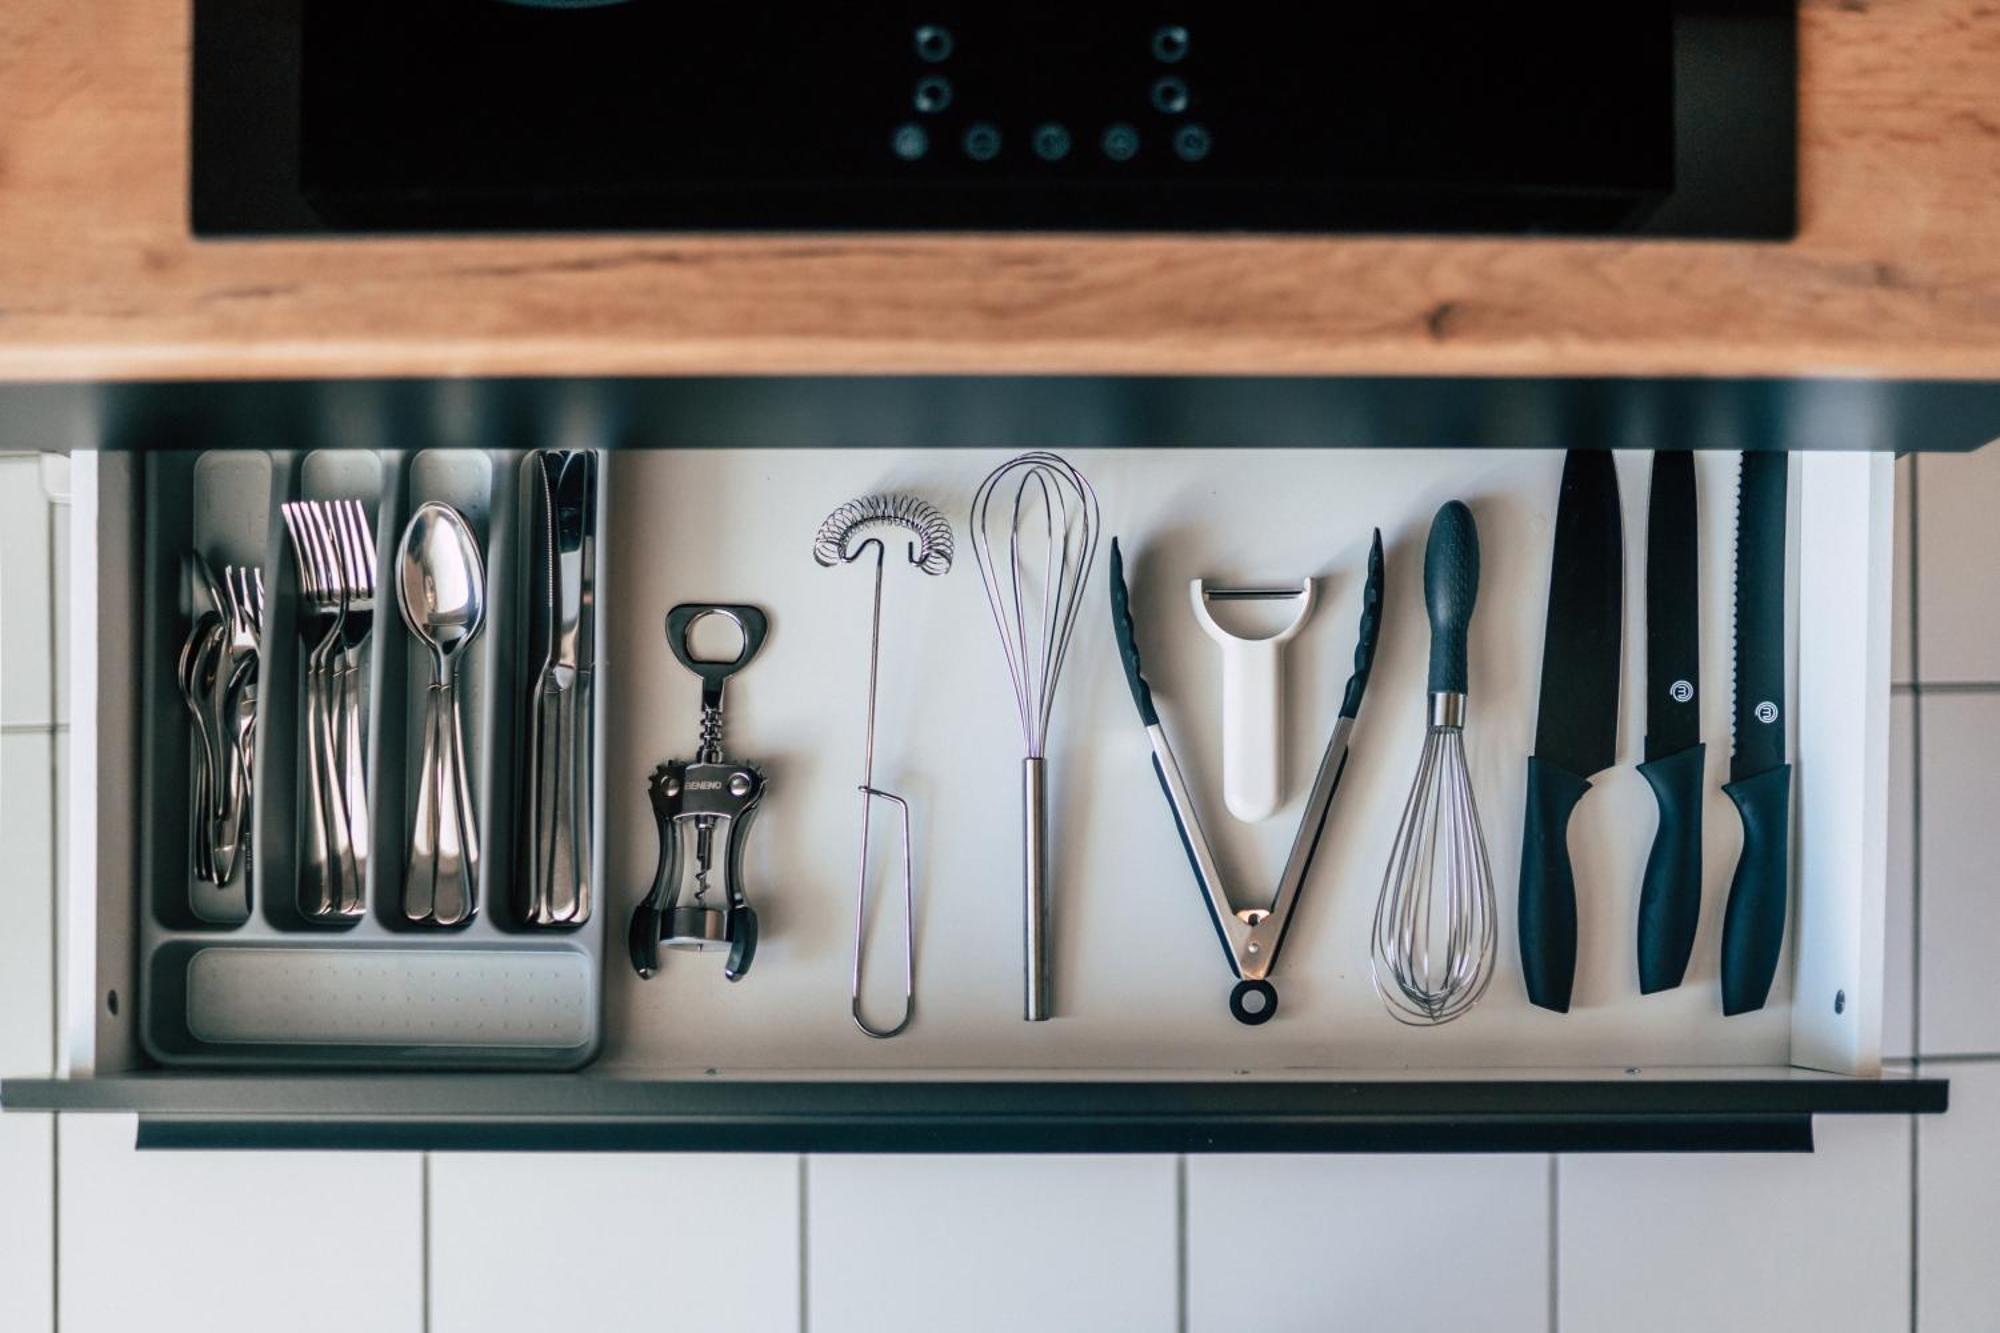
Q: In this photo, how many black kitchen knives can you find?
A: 3